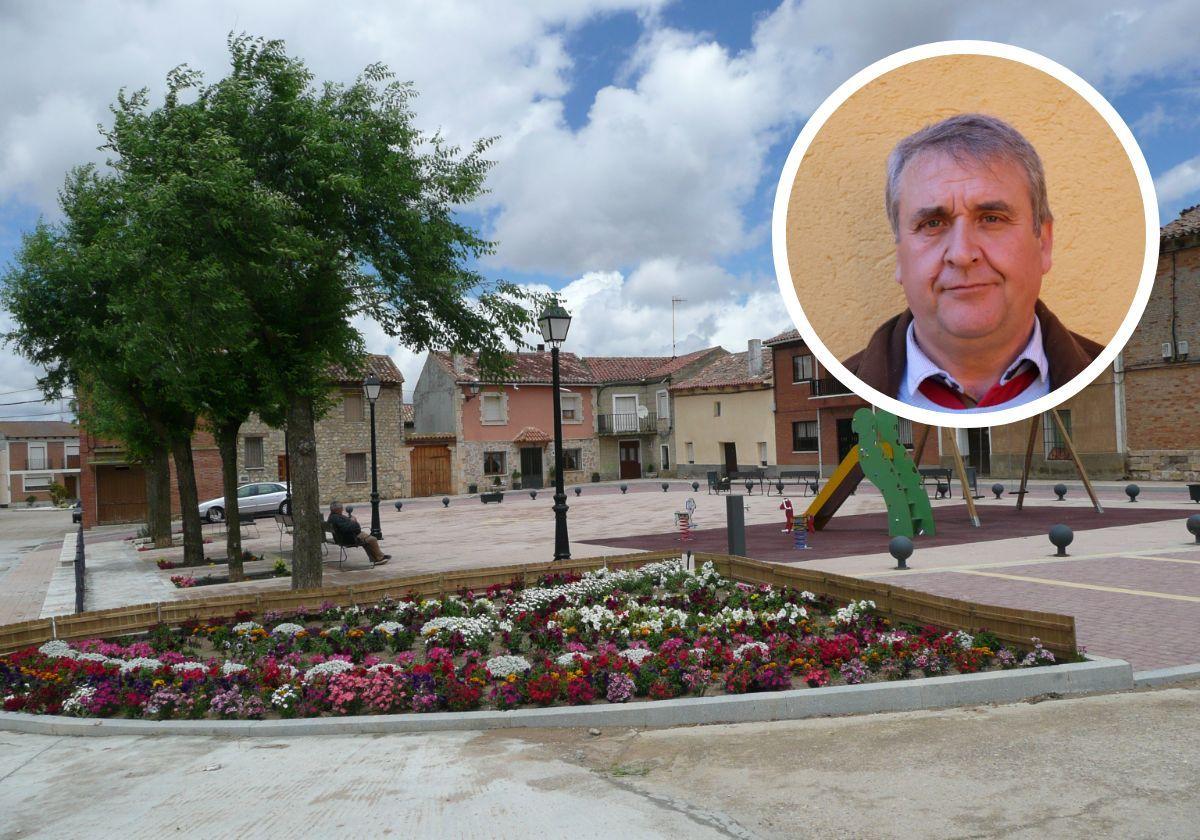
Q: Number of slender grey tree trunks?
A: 4